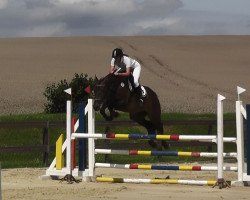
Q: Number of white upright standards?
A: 4